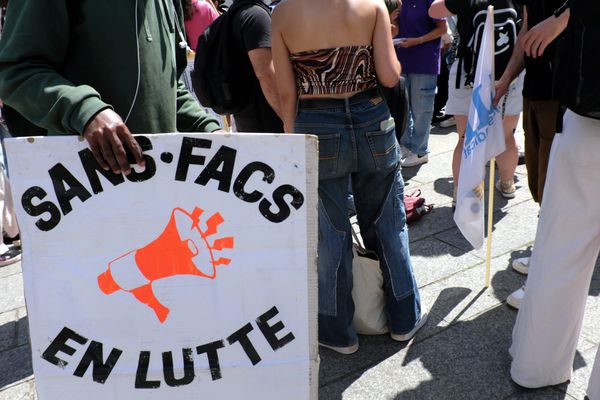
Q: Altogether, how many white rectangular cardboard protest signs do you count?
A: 1